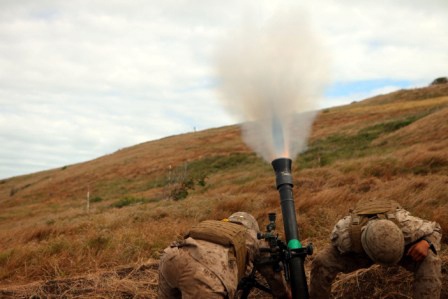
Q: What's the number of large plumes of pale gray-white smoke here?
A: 1